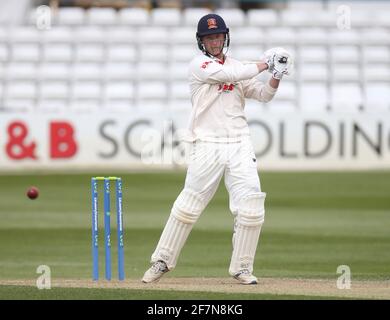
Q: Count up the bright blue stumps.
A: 3